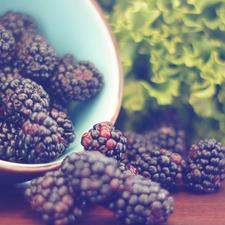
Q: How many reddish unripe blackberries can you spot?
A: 1